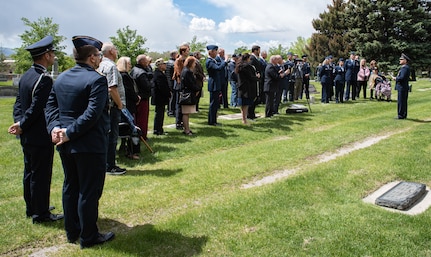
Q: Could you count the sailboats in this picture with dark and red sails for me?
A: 0